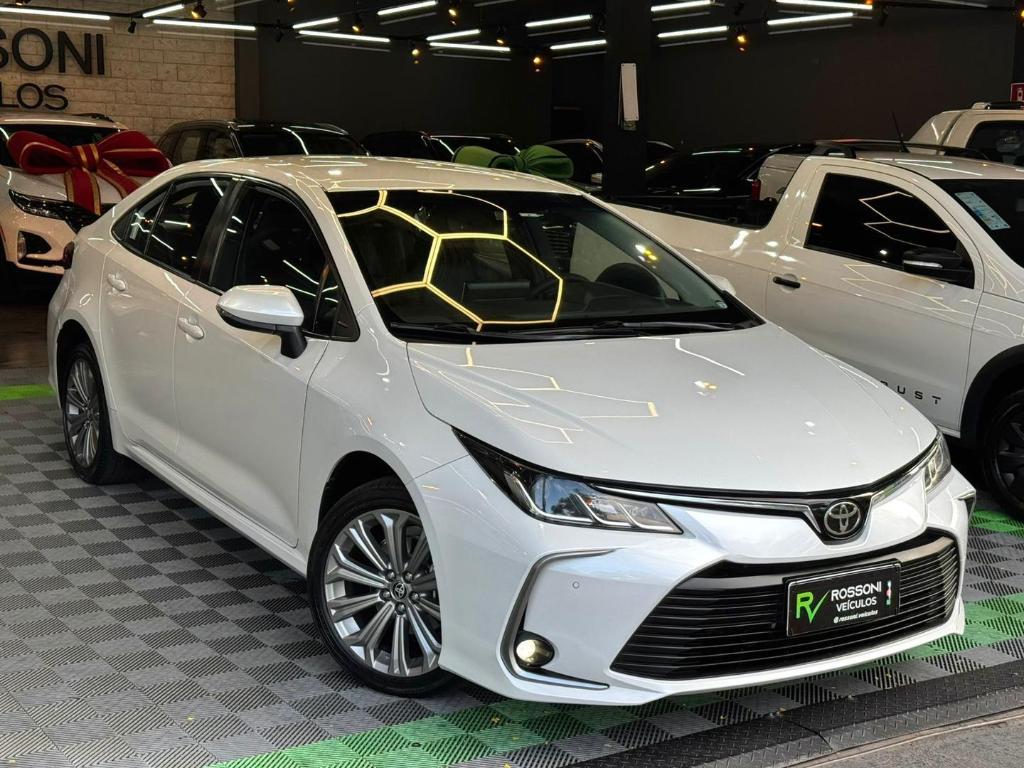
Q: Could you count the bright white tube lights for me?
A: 14